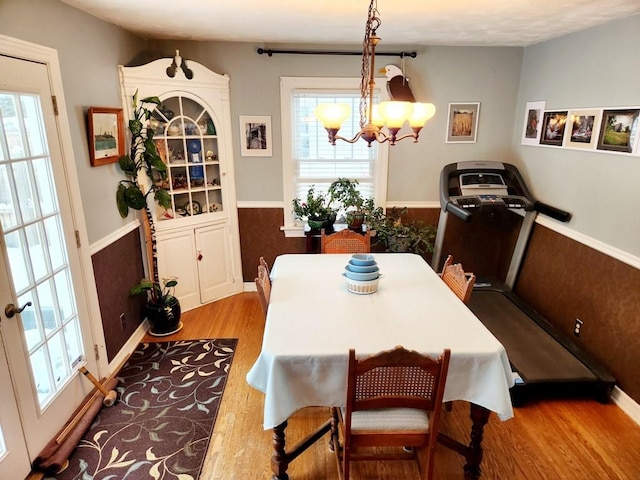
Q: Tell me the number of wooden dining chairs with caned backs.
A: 4